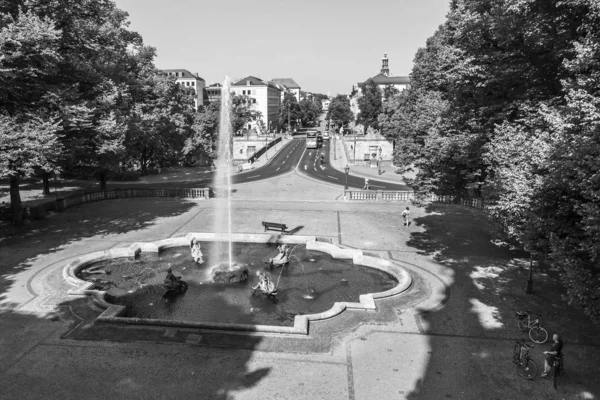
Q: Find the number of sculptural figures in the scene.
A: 4